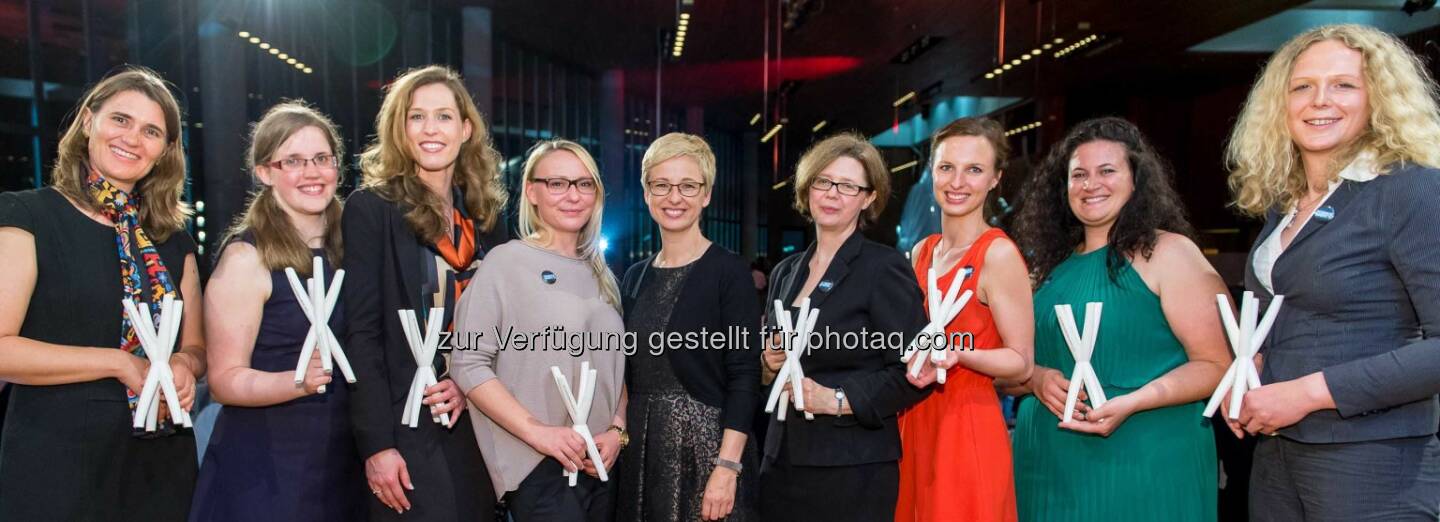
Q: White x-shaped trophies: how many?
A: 8